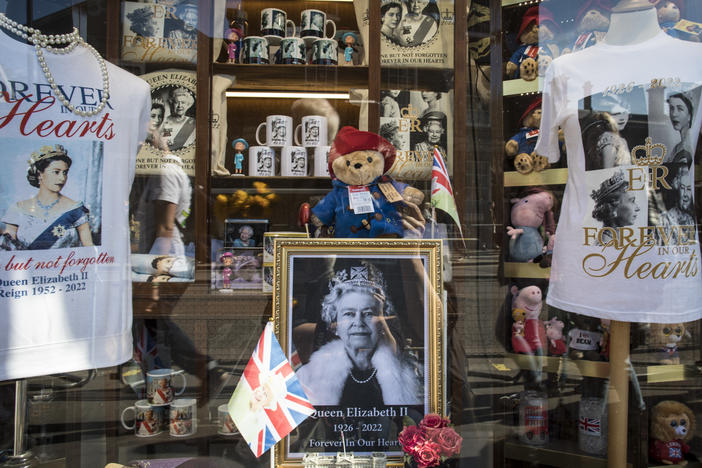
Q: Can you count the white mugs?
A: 5